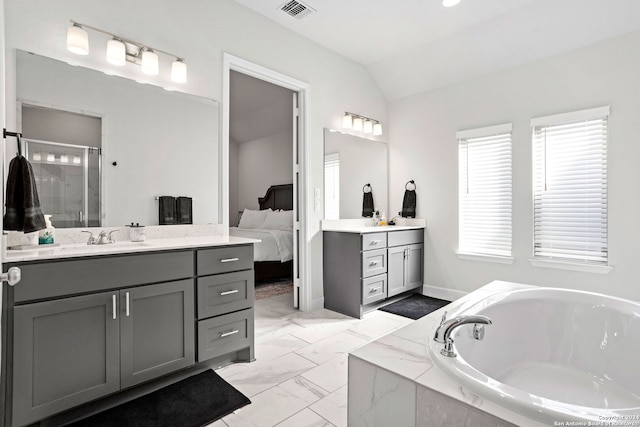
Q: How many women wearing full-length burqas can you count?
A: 0